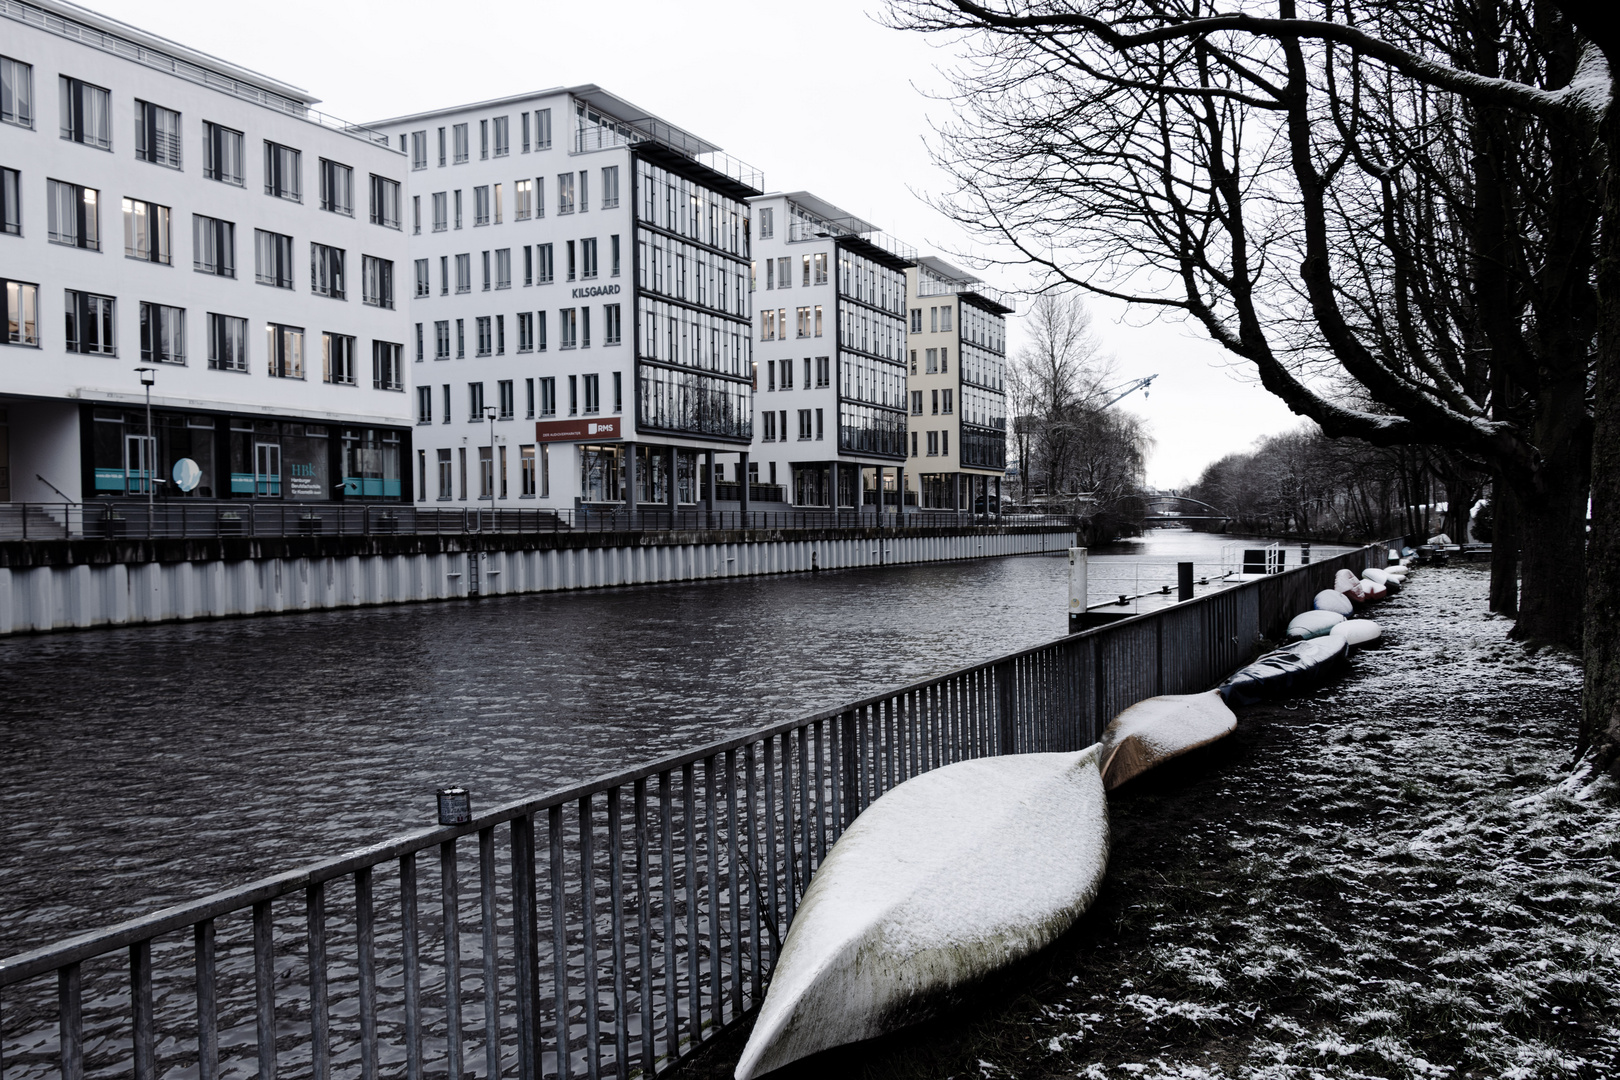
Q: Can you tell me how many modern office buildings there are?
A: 4